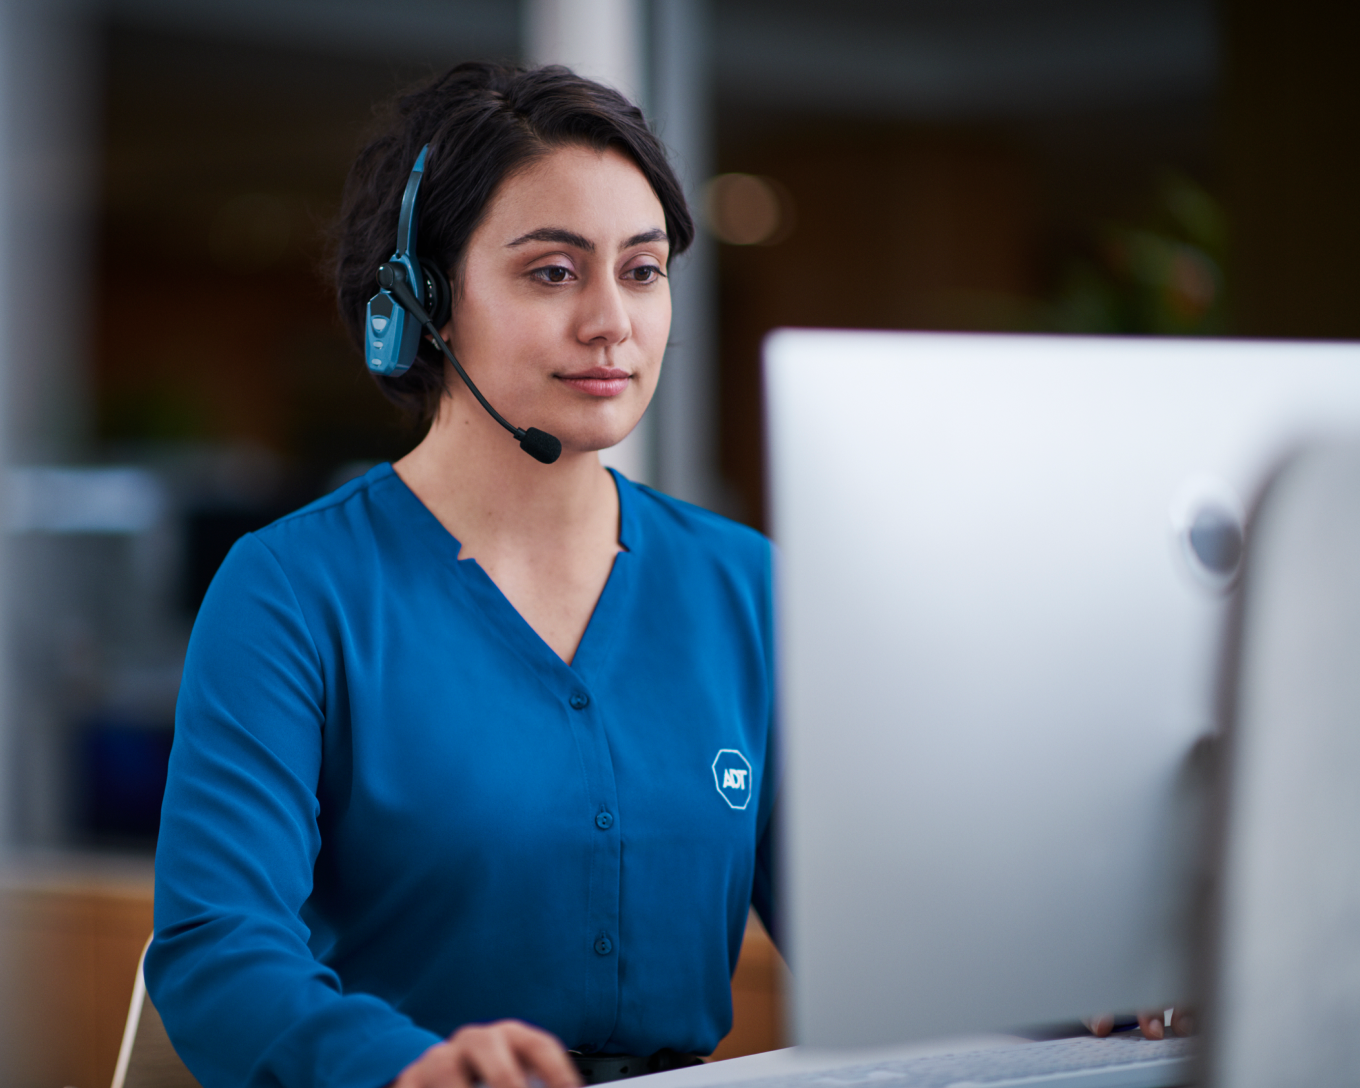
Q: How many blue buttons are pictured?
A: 3